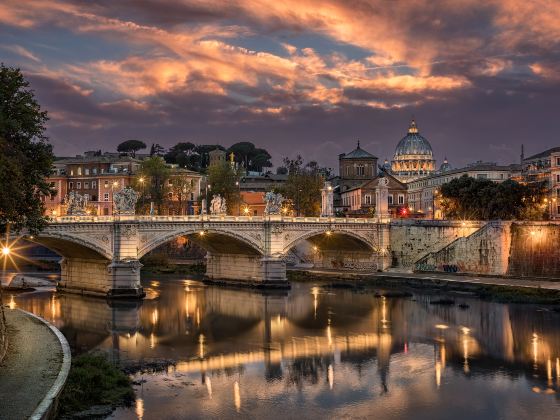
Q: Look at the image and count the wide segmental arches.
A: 3